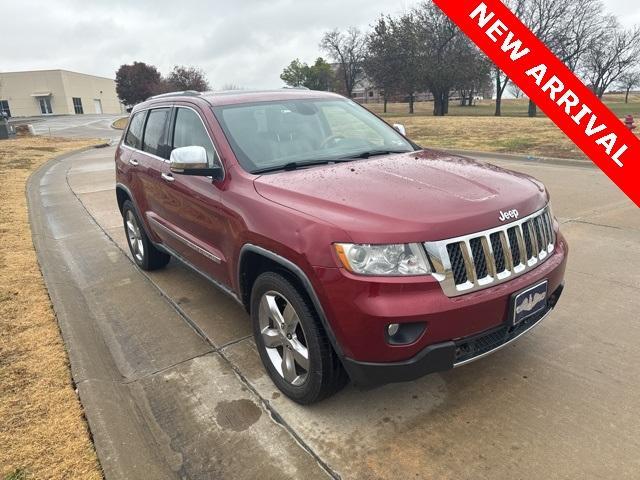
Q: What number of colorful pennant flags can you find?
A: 0